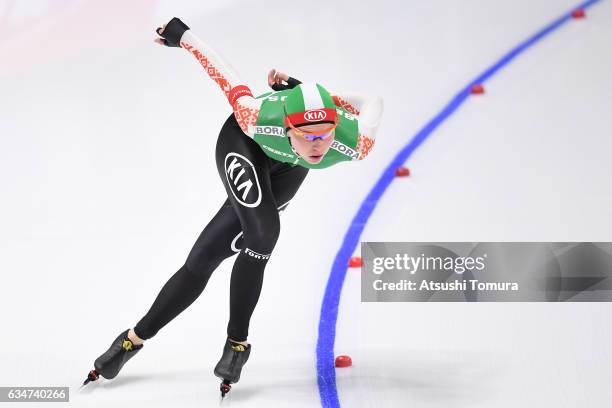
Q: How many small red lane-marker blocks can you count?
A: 5